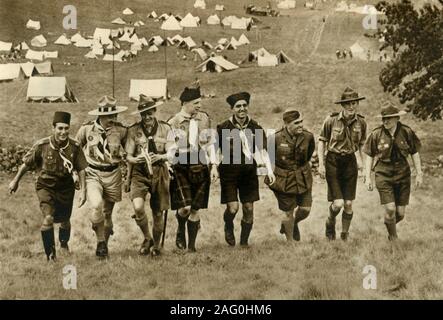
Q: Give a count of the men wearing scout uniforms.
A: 8